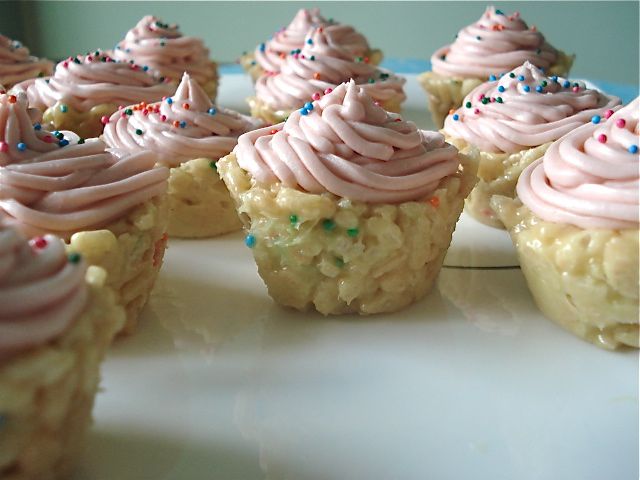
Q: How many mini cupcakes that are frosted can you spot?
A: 12